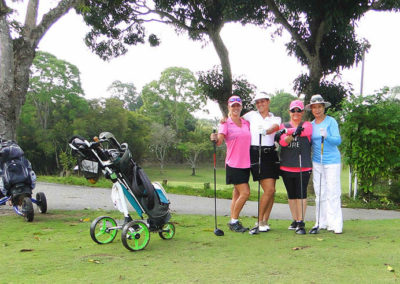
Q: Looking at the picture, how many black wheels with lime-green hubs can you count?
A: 3